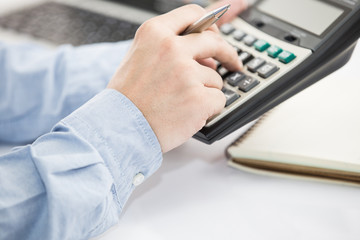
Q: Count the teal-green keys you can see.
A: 3